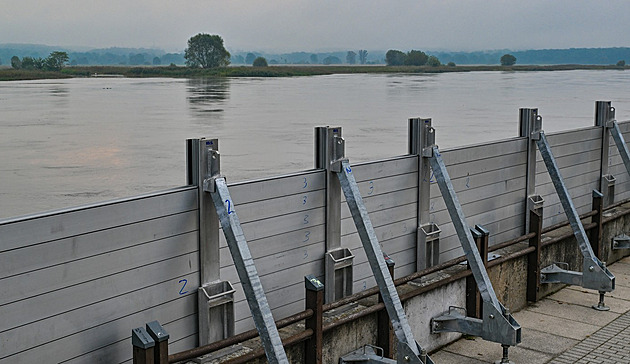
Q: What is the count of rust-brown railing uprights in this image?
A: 8